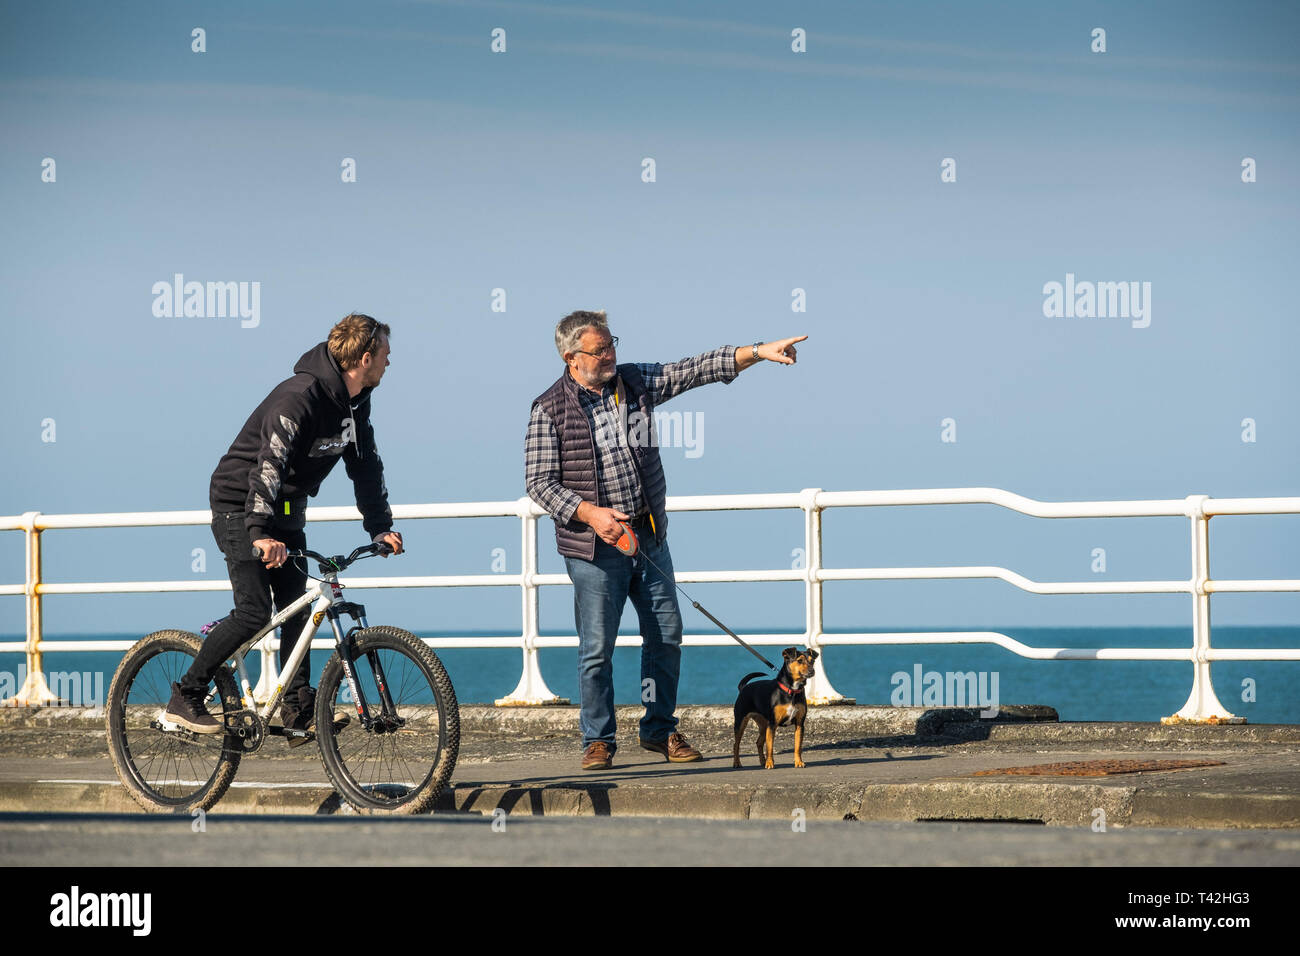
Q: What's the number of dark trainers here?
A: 2